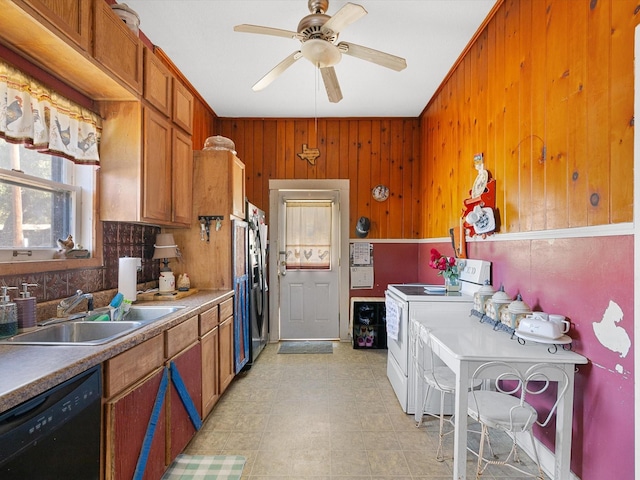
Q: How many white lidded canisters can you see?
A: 3